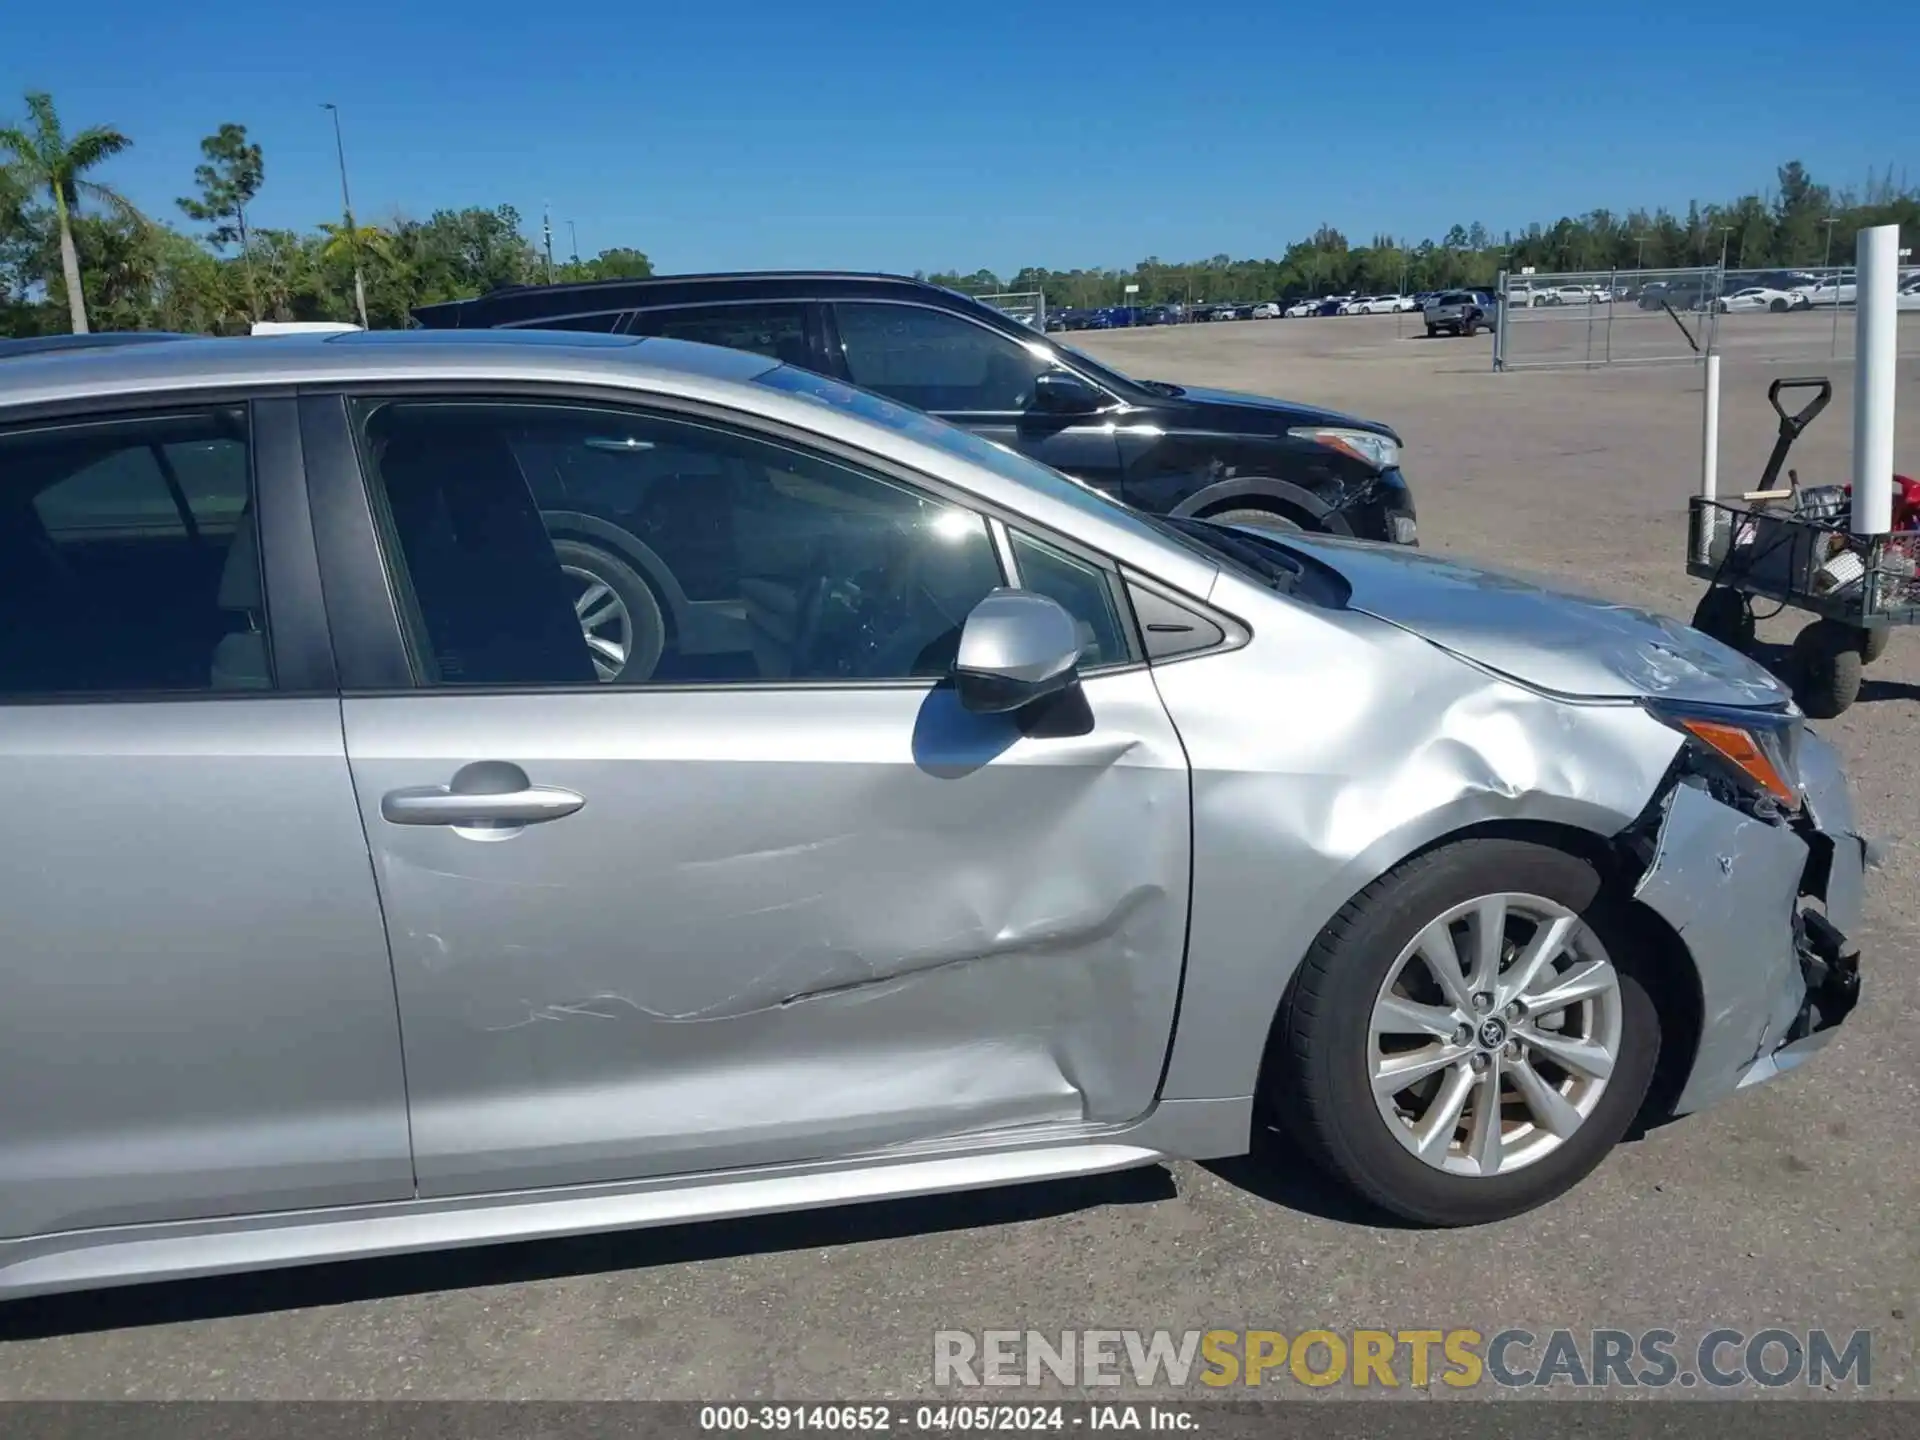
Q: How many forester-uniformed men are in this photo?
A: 0